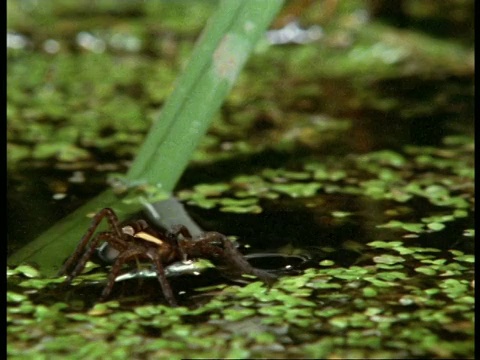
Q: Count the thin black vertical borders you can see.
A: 2